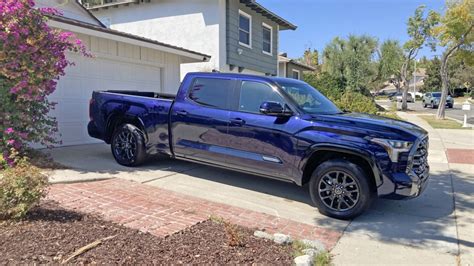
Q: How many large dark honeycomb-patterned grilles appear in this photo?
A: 1